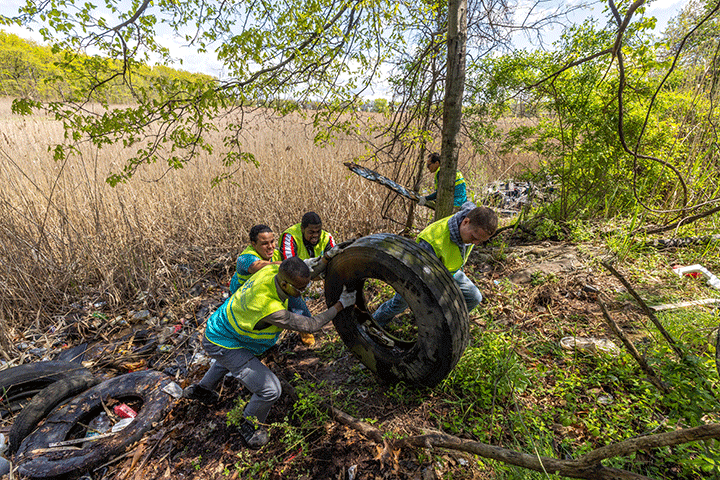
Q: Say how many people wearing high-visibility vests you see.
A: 5